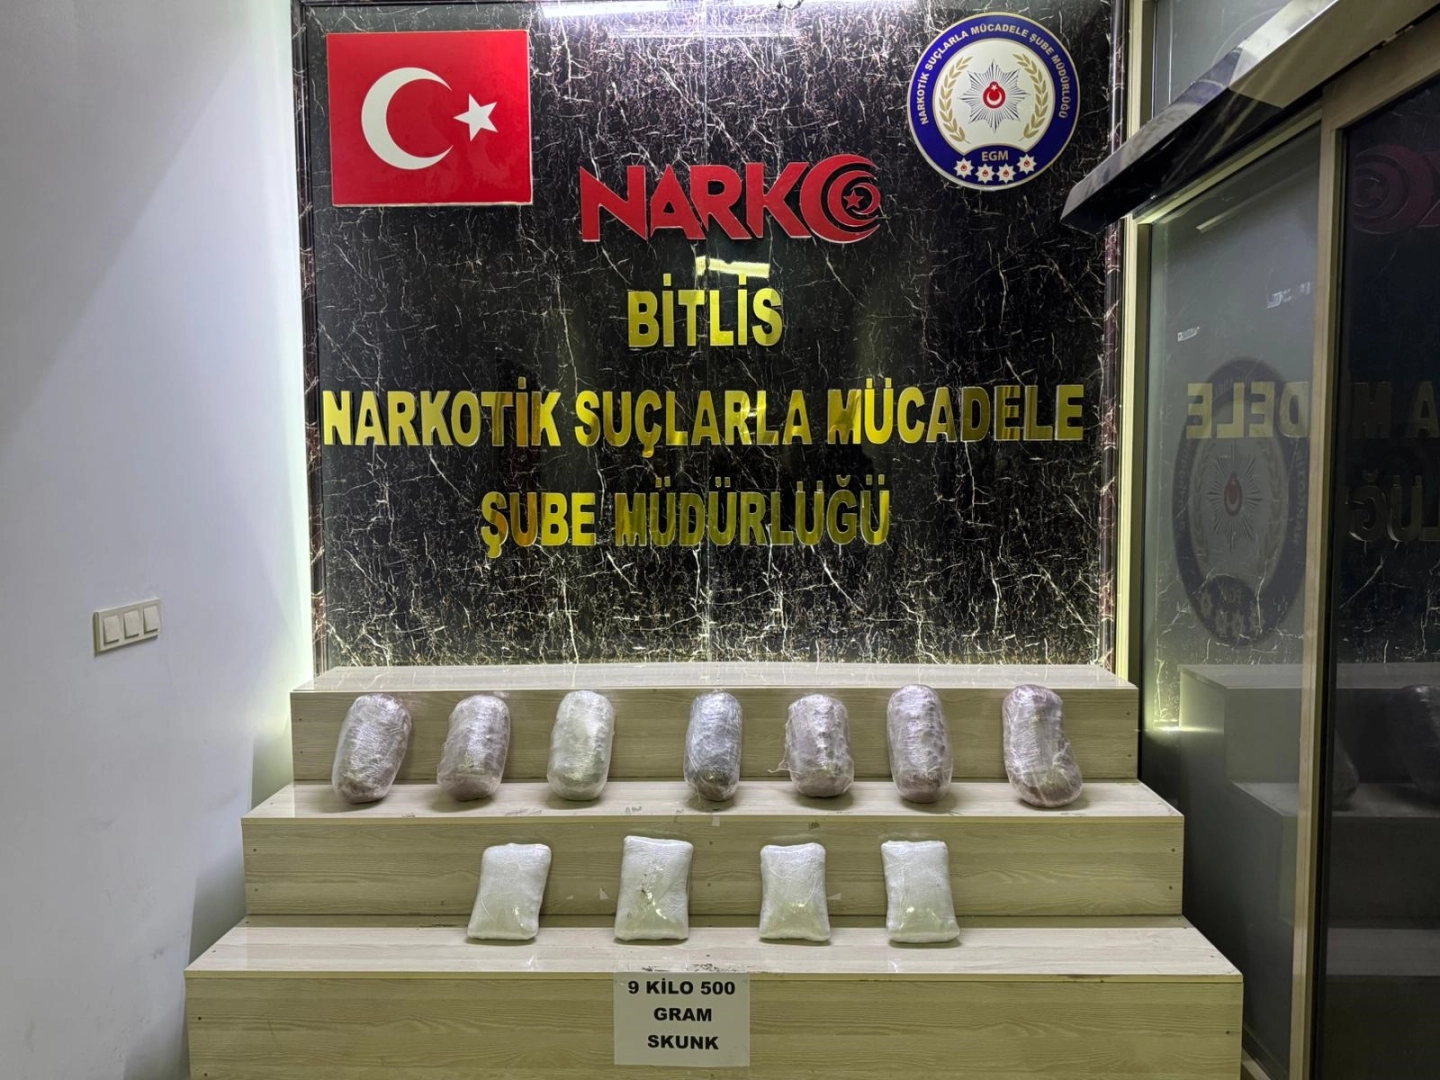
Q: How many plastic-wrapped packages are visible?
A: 11